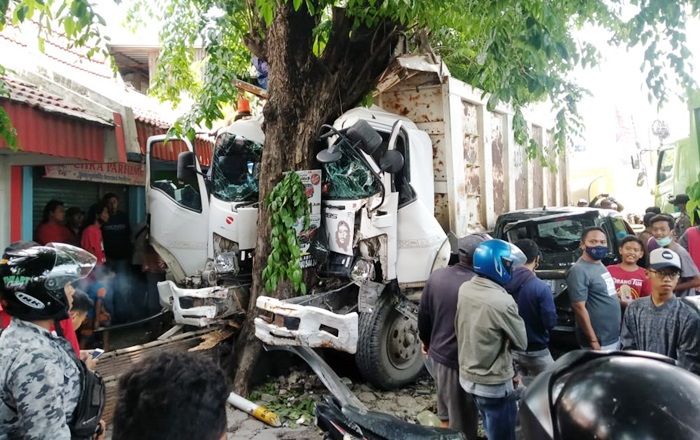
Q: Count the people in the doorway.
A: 4